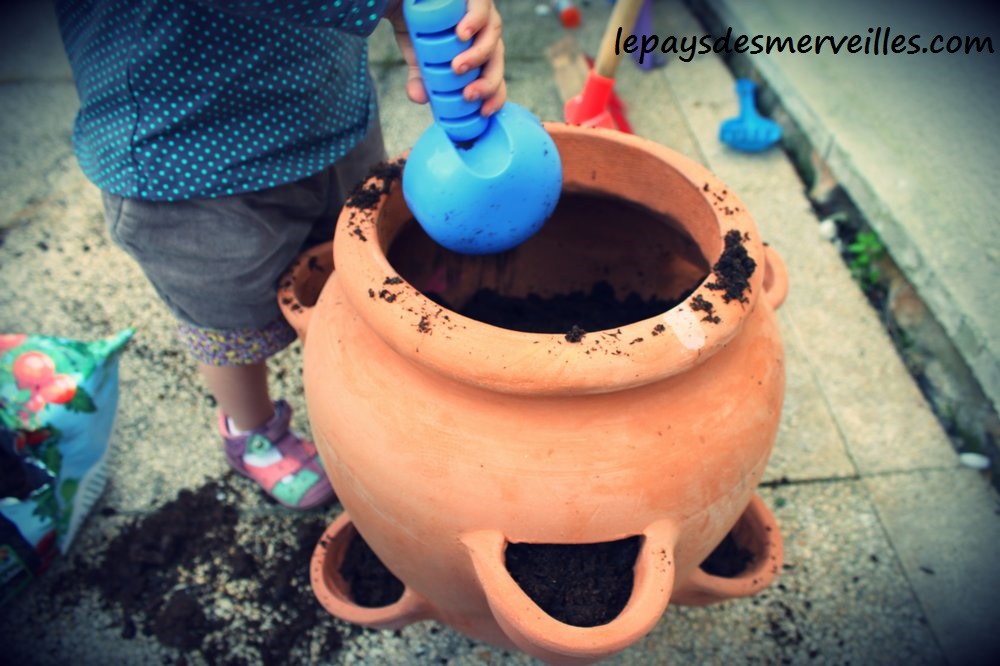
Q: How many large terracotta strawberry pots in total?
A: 1